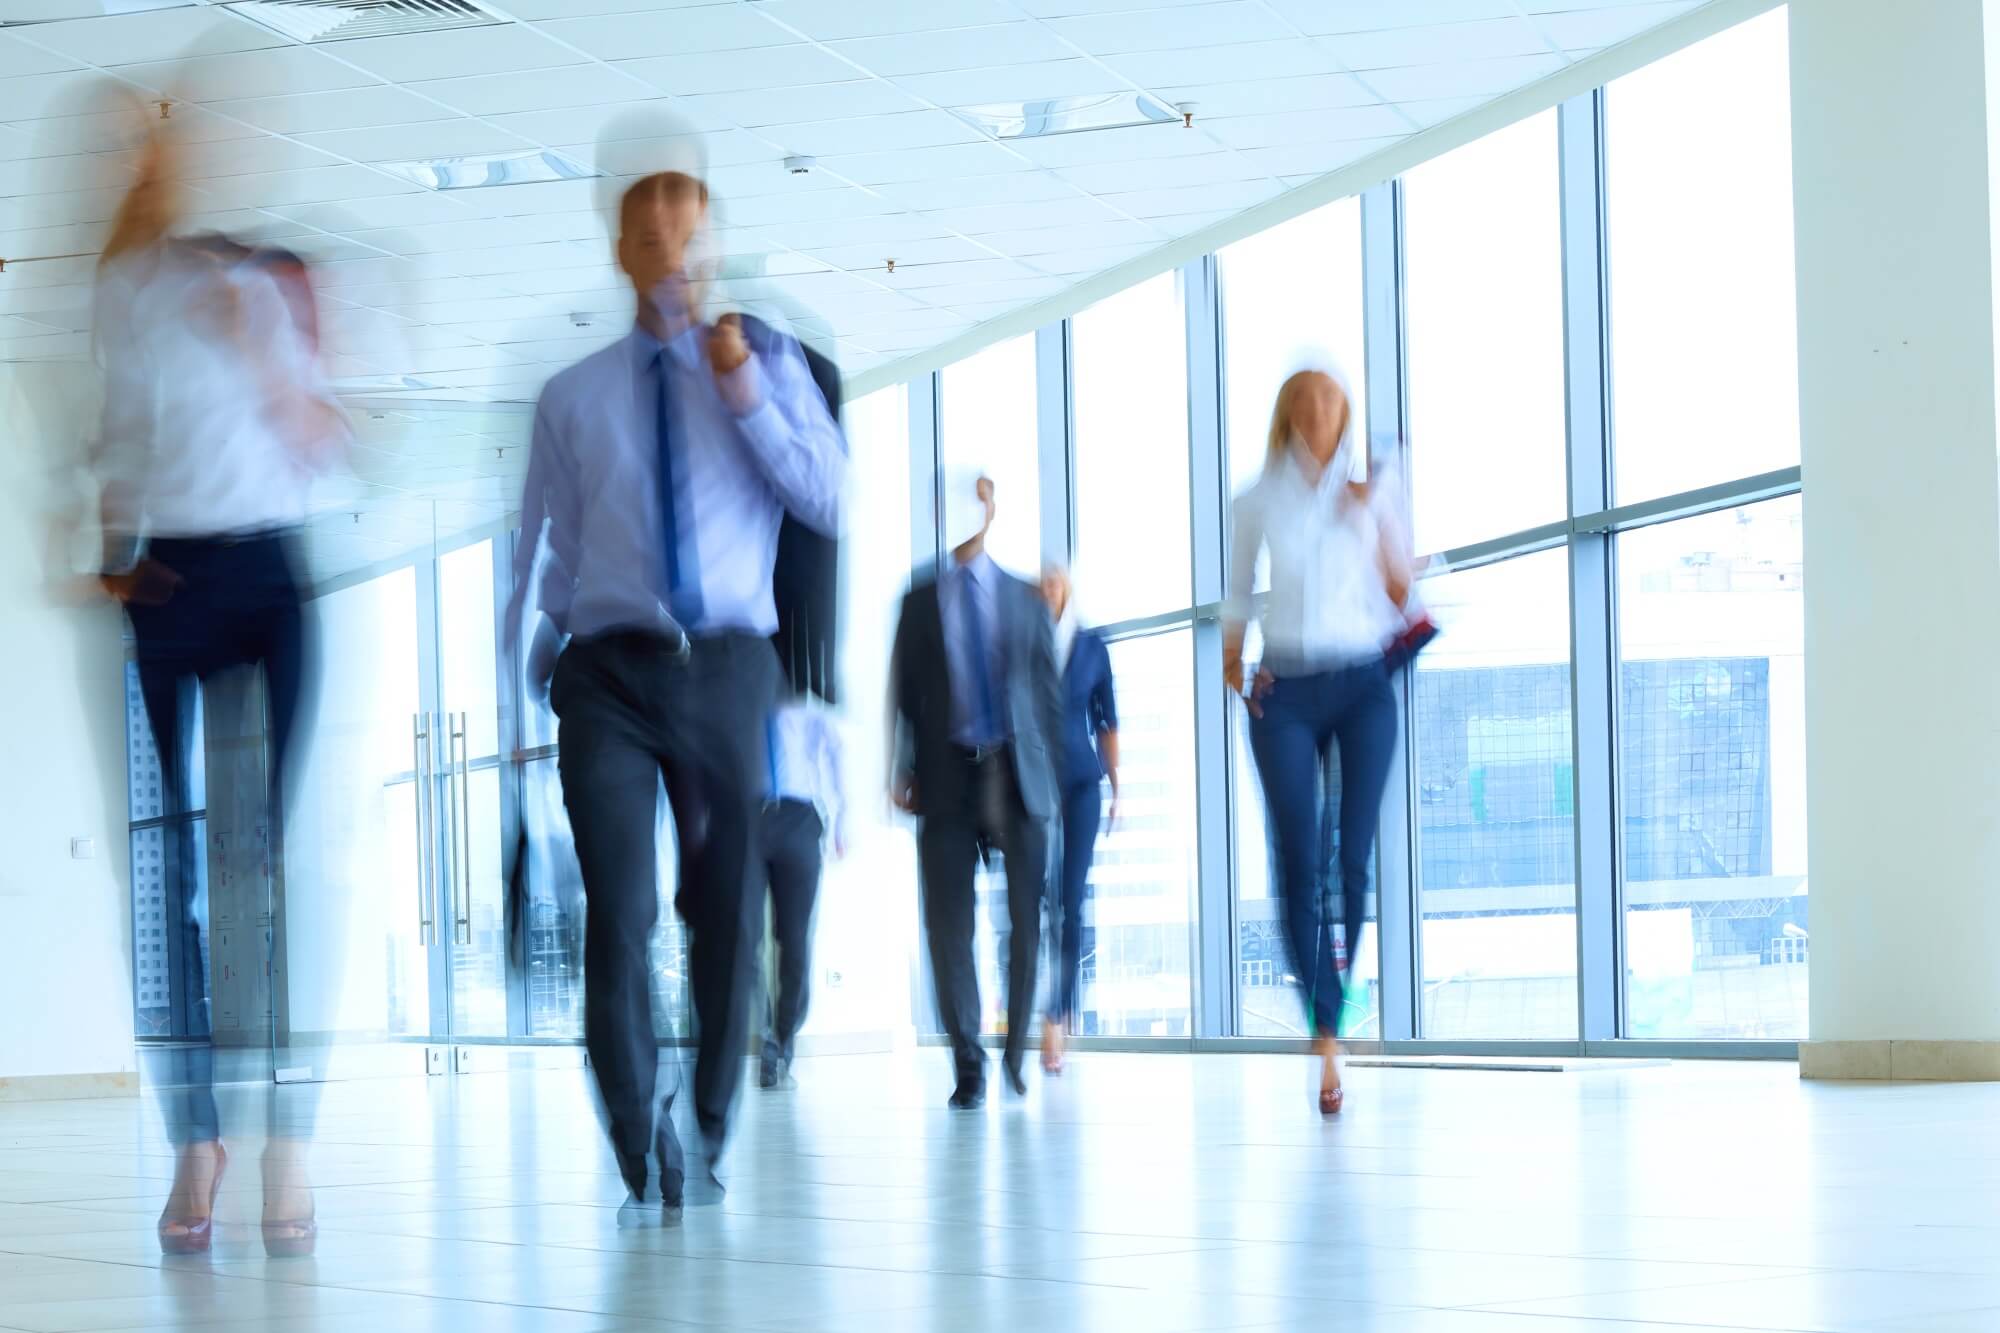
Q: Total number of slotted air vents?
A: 1